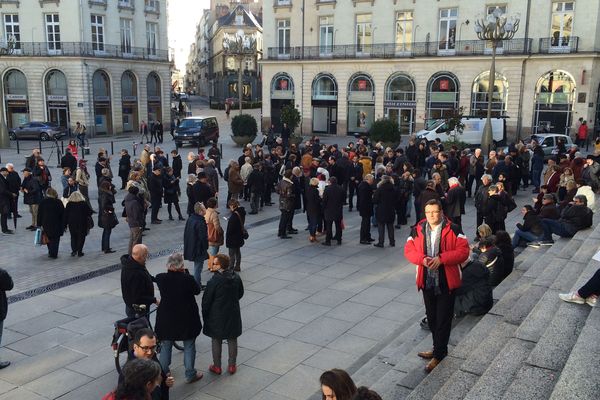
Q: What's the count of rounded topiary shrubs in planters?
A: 2